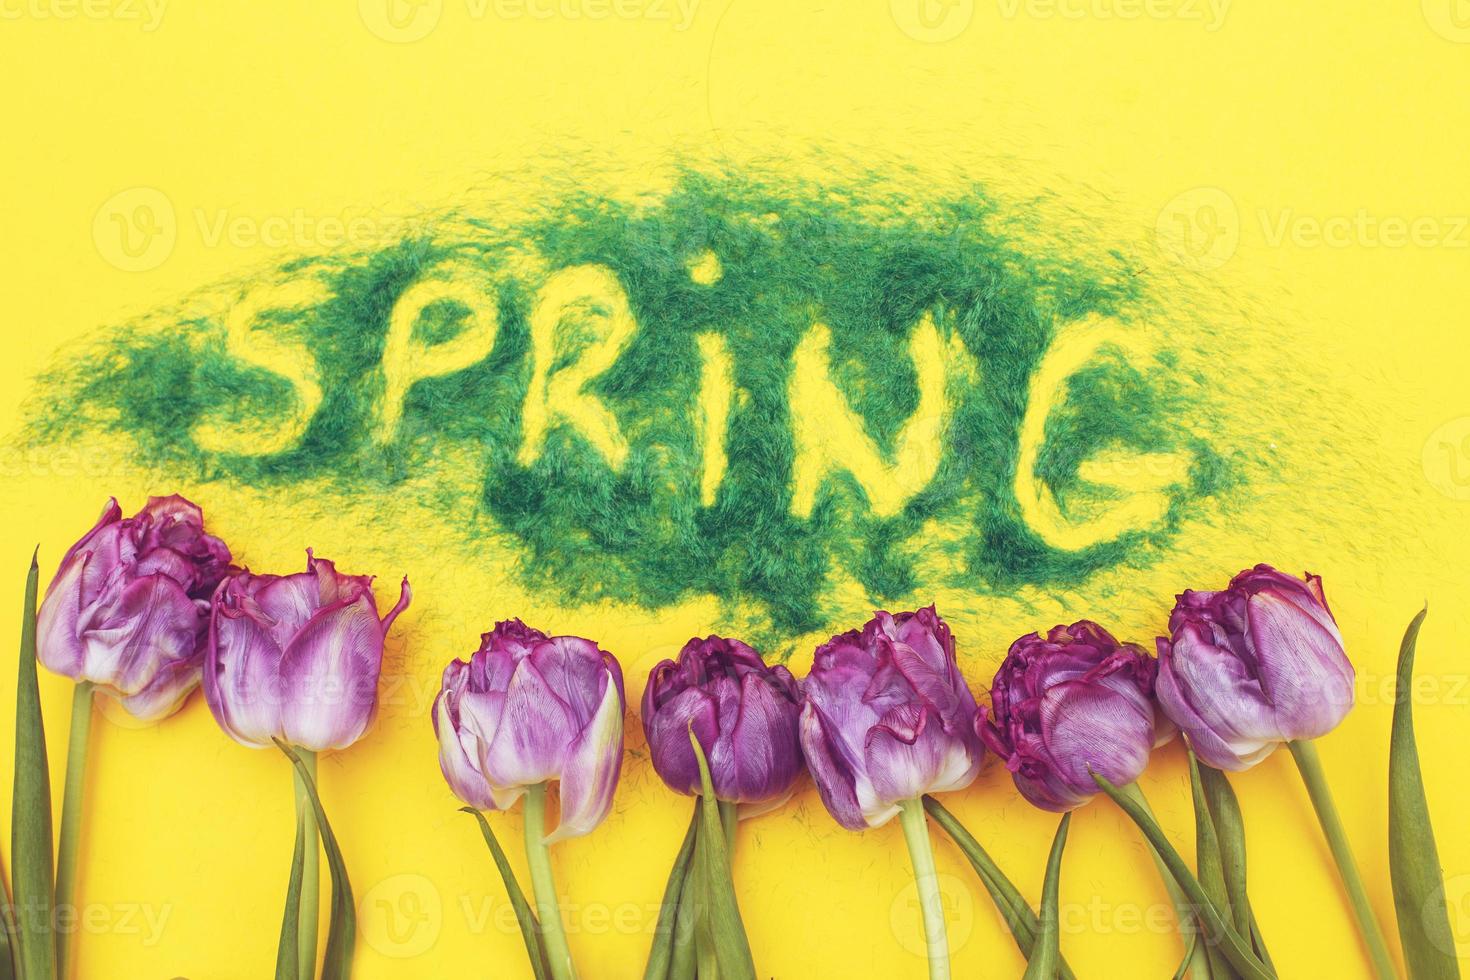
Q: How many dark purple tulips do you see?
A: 2